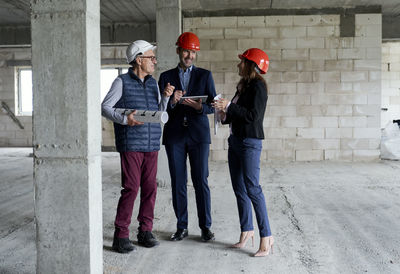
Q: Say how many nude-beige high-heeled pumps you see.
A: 2